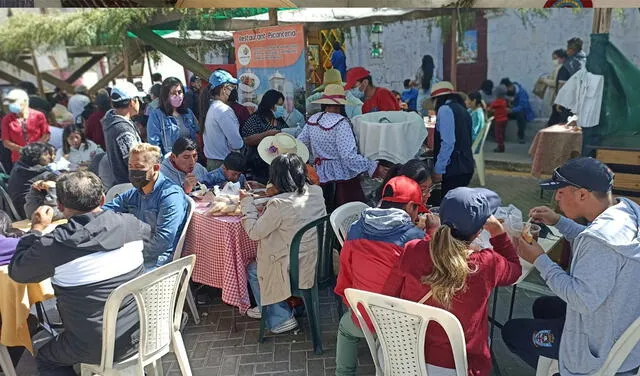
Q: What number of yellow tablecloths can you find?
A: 1